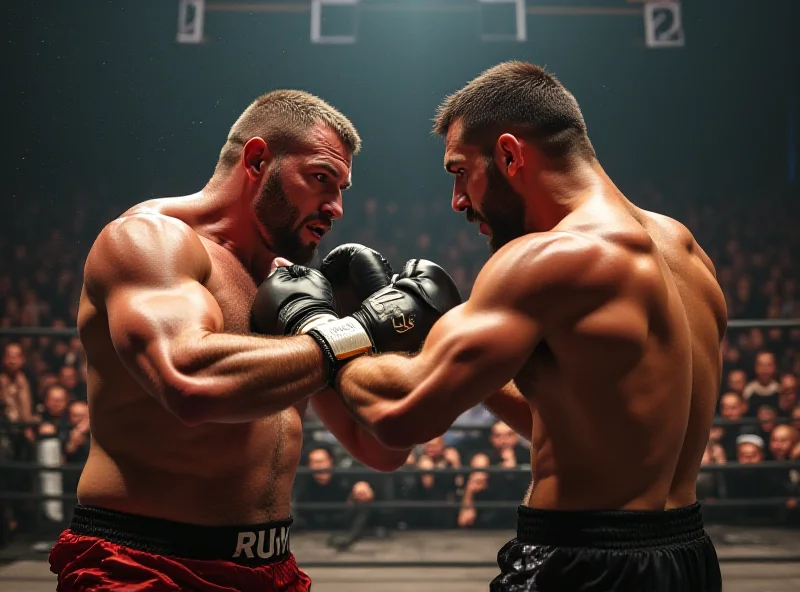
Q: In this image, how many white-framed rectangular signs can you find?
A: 4